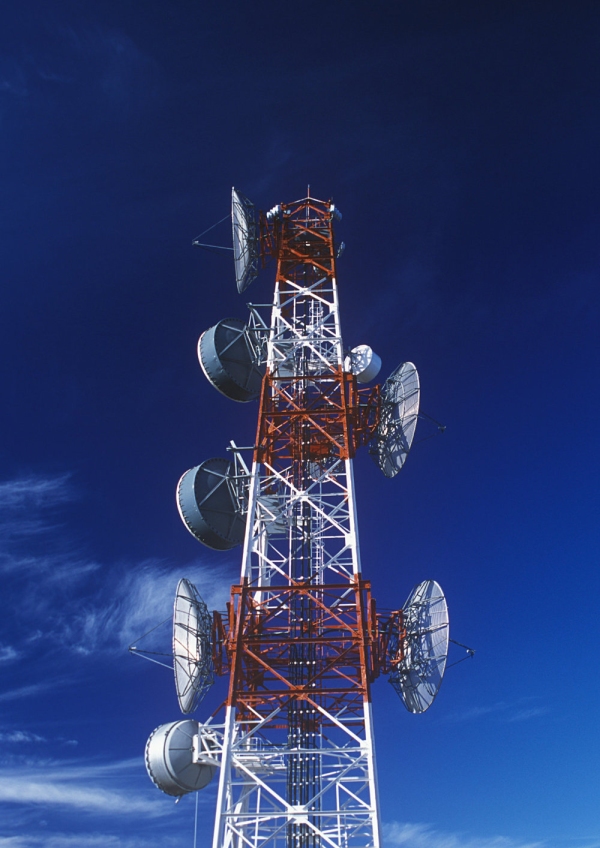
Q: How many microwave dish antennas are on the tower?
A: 8